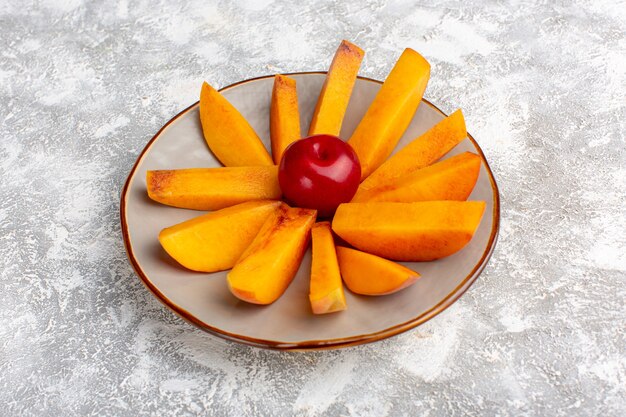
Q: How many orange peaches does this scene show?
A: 12